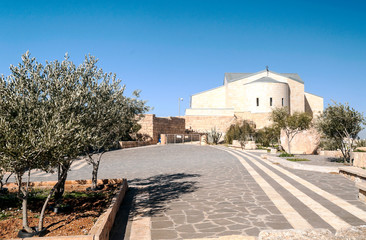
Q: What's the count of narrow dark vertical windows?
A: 3